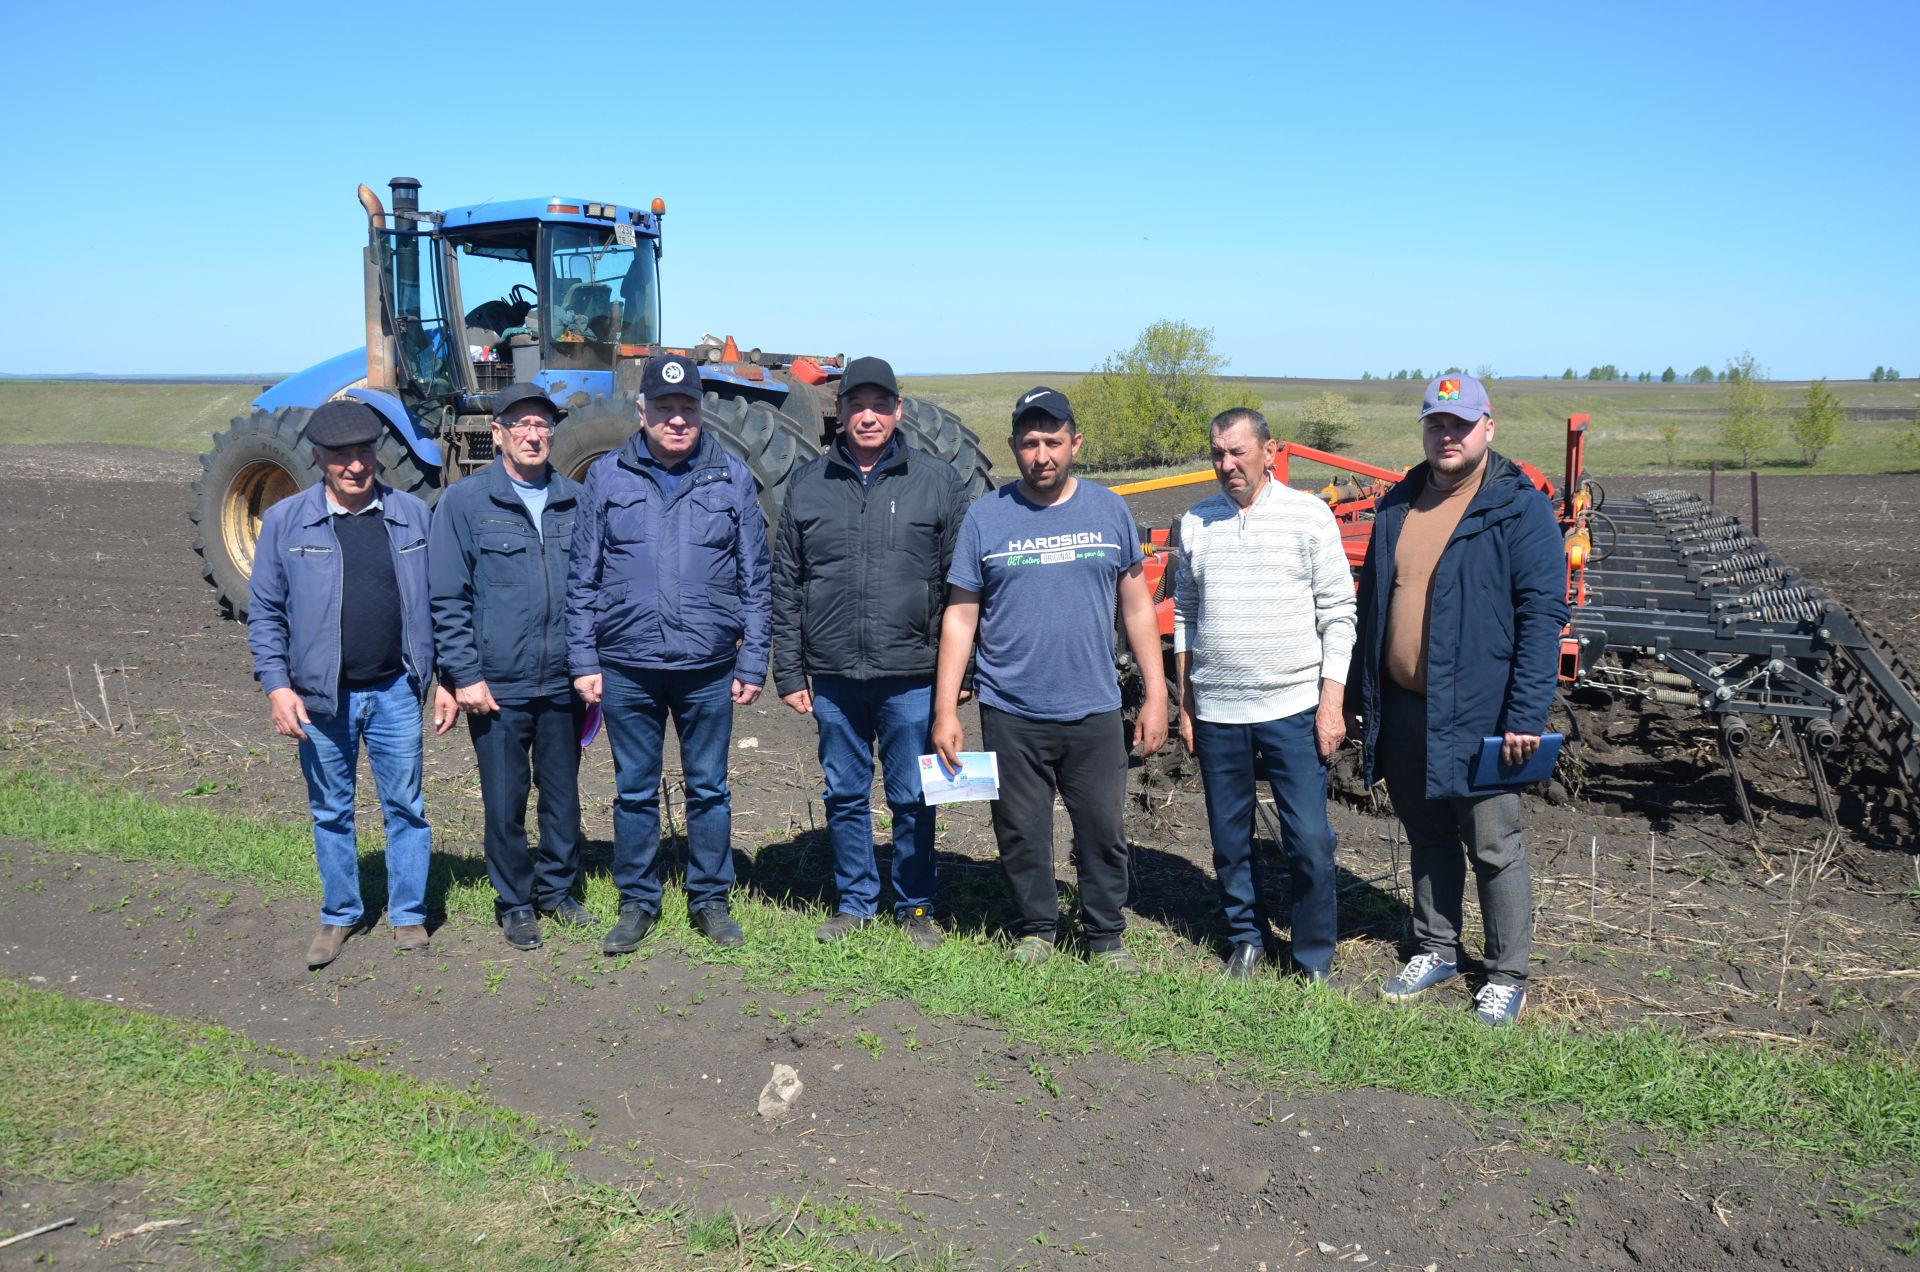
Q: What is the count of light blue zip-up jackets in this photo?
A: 1